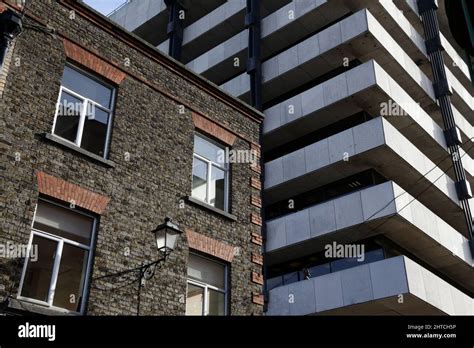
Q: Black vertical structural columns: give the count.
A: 3